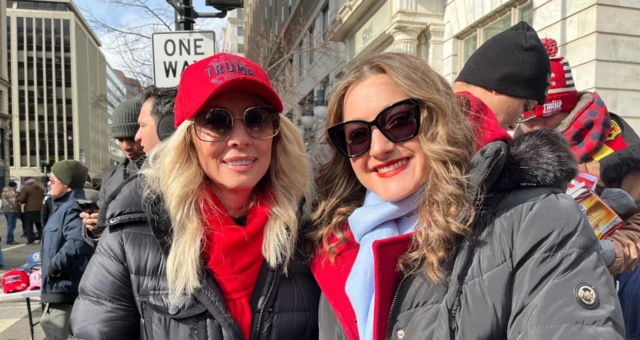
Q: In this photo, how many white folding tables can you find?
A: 1